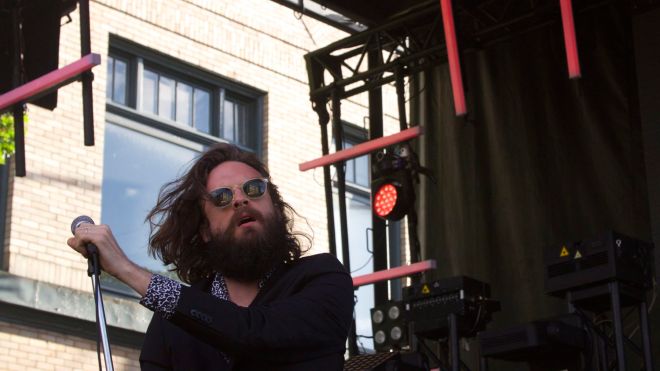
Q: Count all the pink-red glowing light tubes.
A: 5